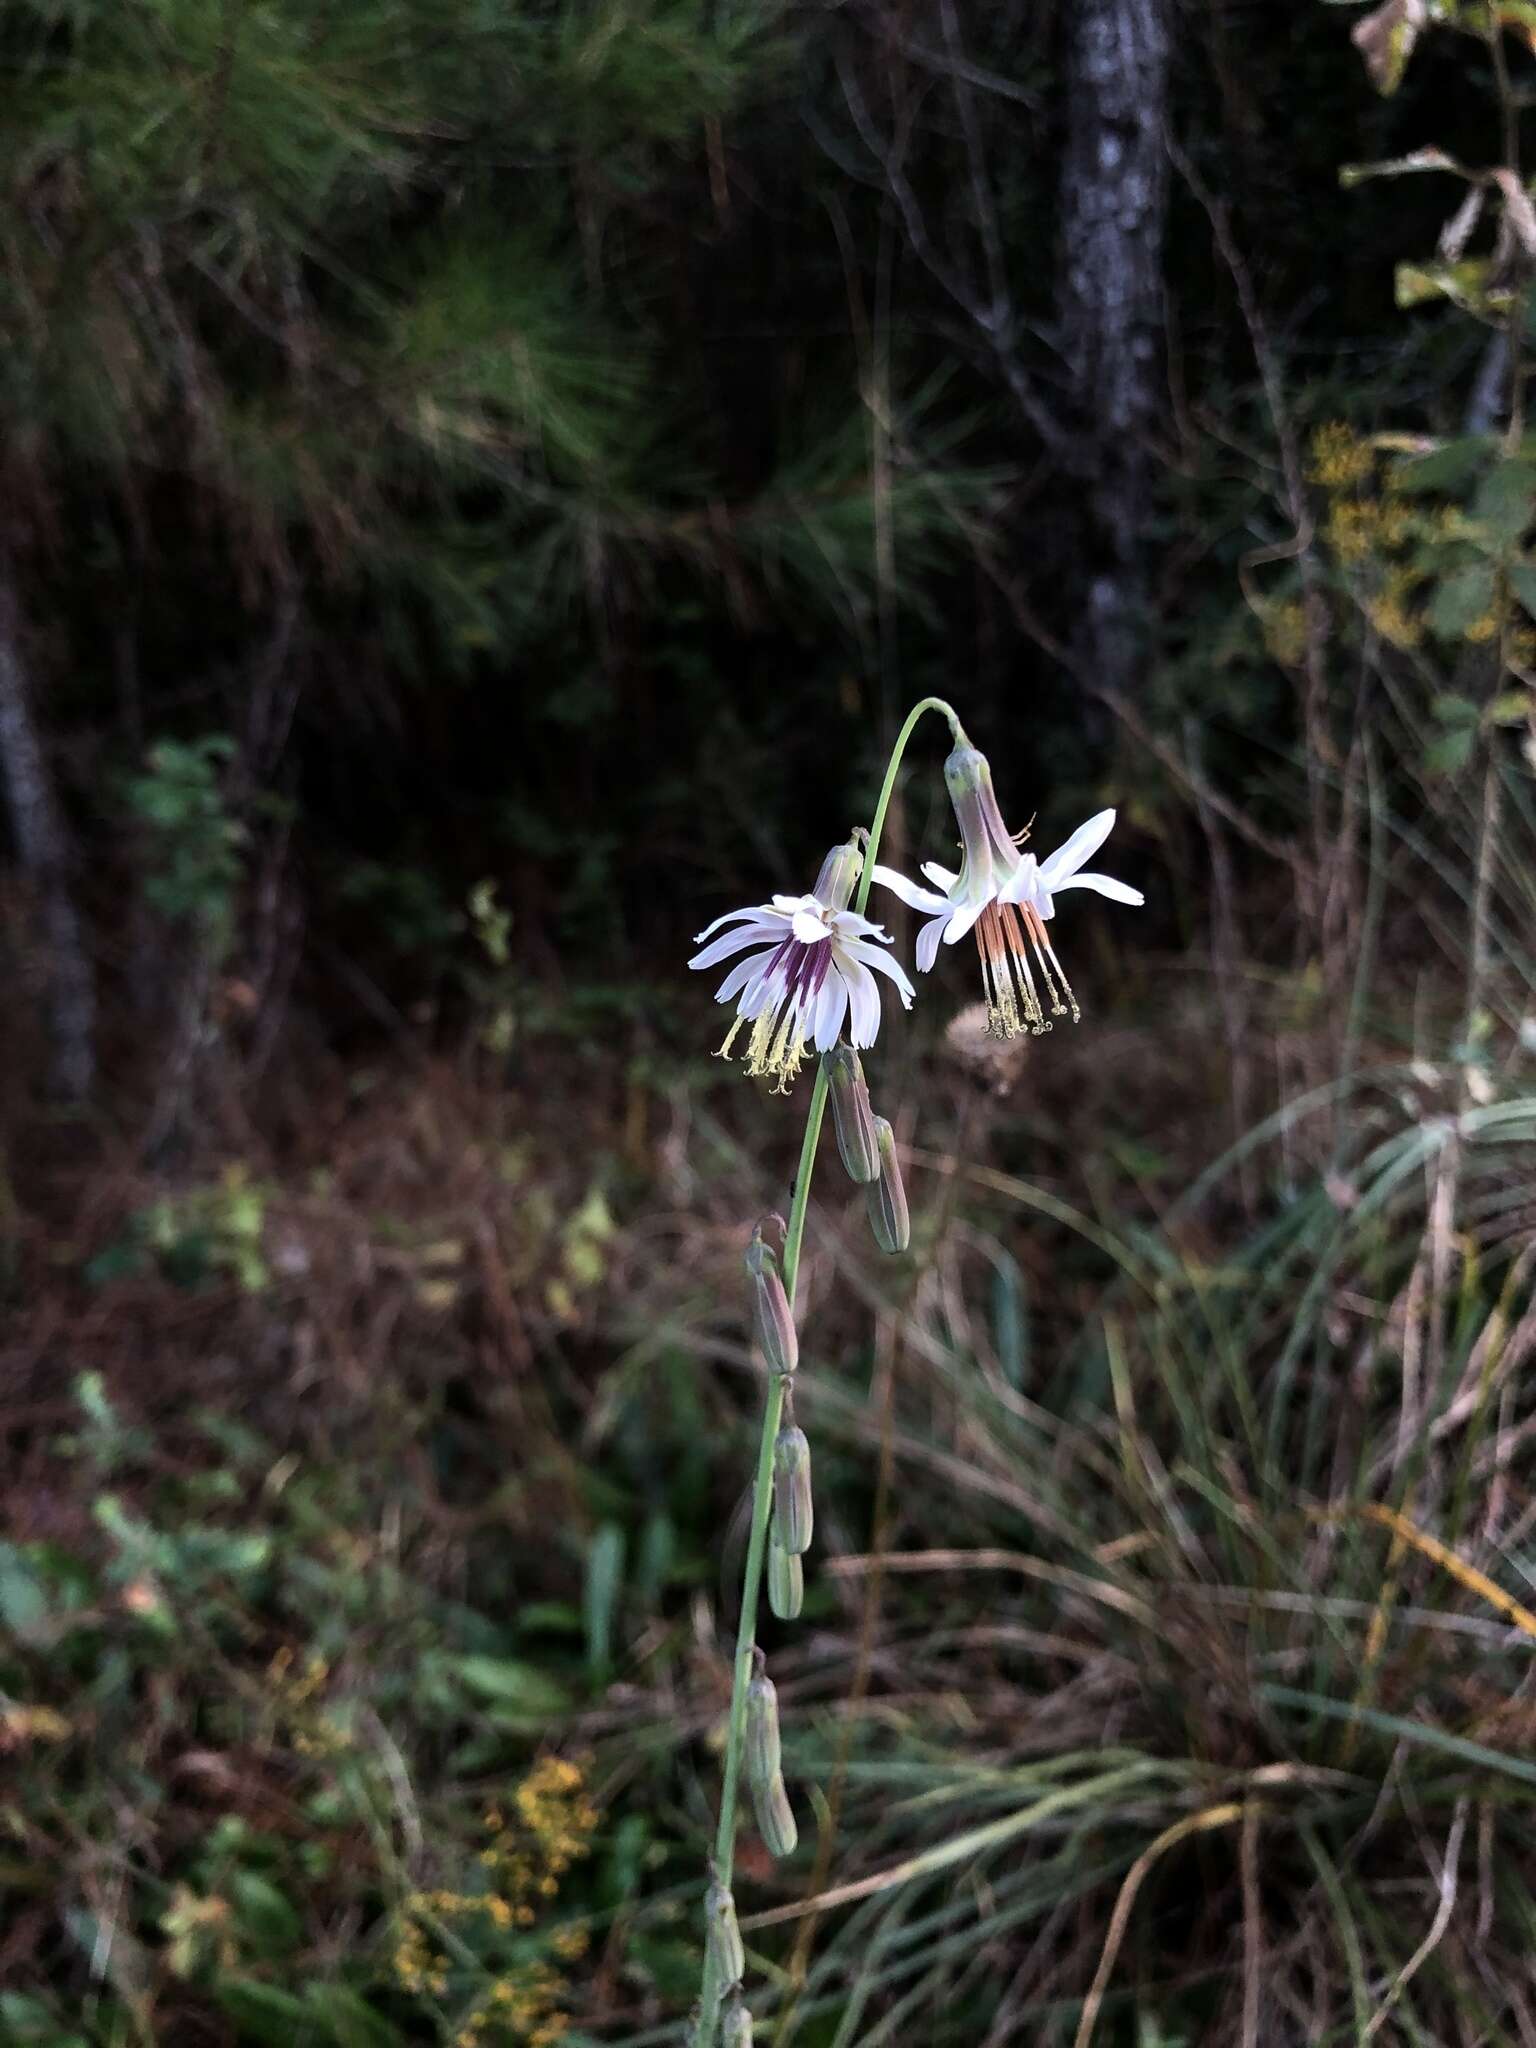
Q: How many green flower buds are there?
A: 9